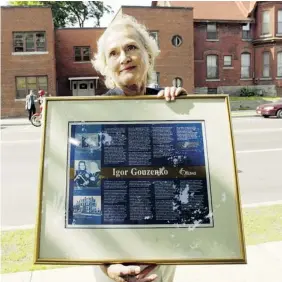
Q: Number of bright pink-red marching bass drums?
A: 0